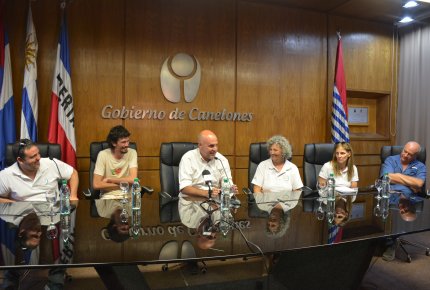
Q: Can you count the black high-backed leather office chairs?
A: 6